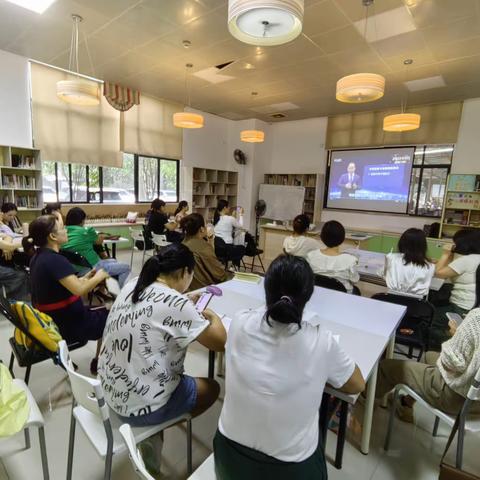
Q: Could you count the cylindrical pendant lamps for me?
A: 6